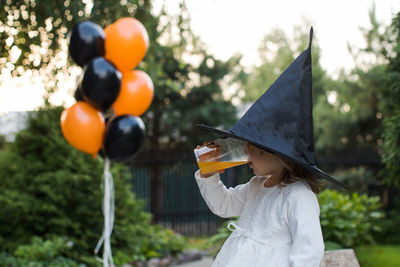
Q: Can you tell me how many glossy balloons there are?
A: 6